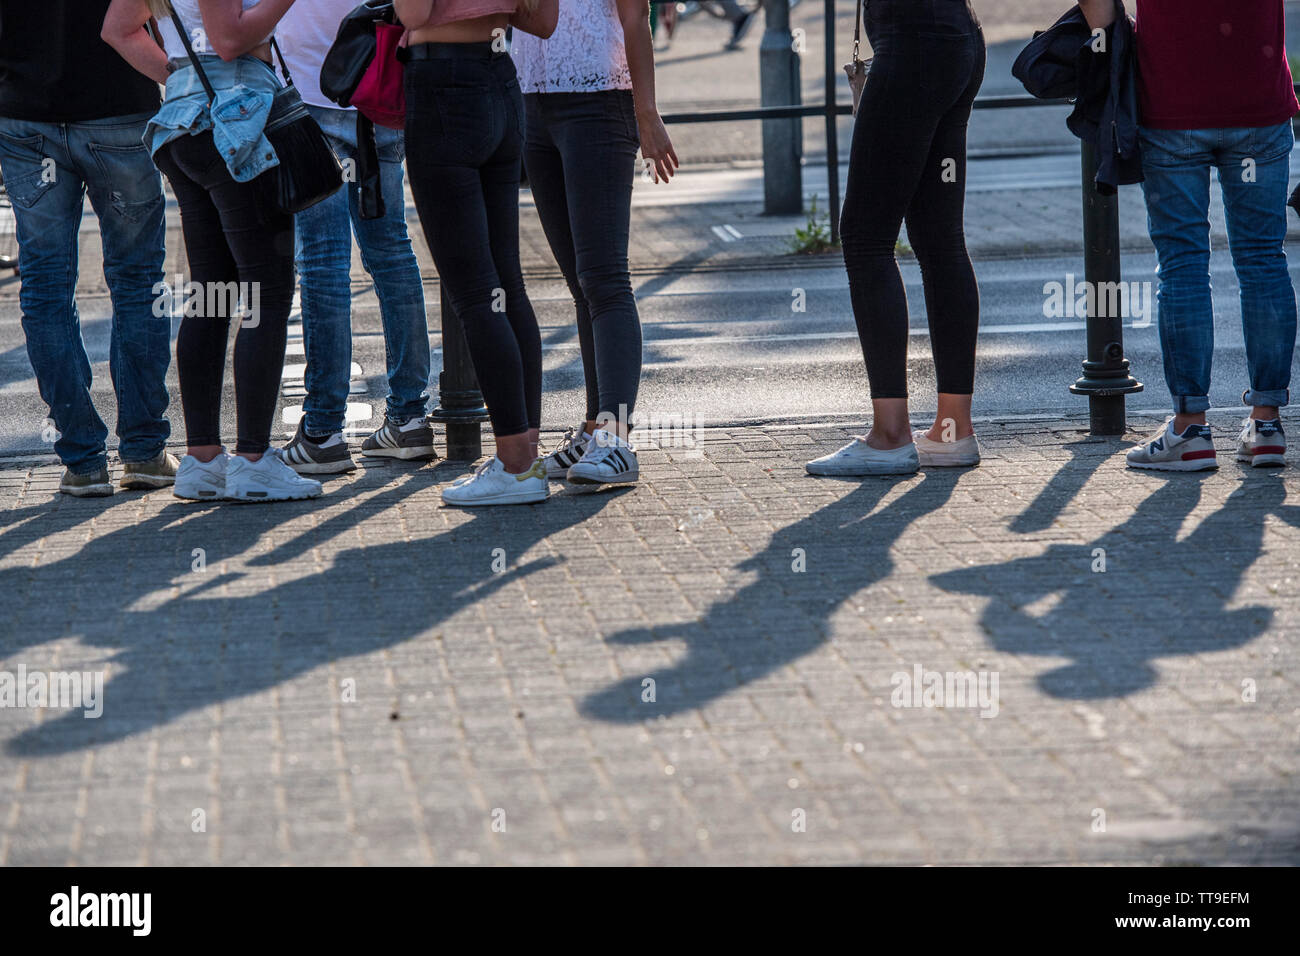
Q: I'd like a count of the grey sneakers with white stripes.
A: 2